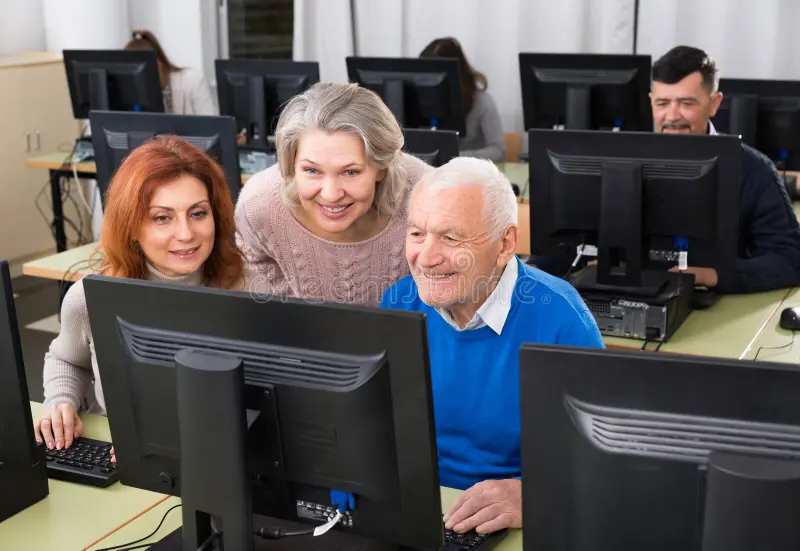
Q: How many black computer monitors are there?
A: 11